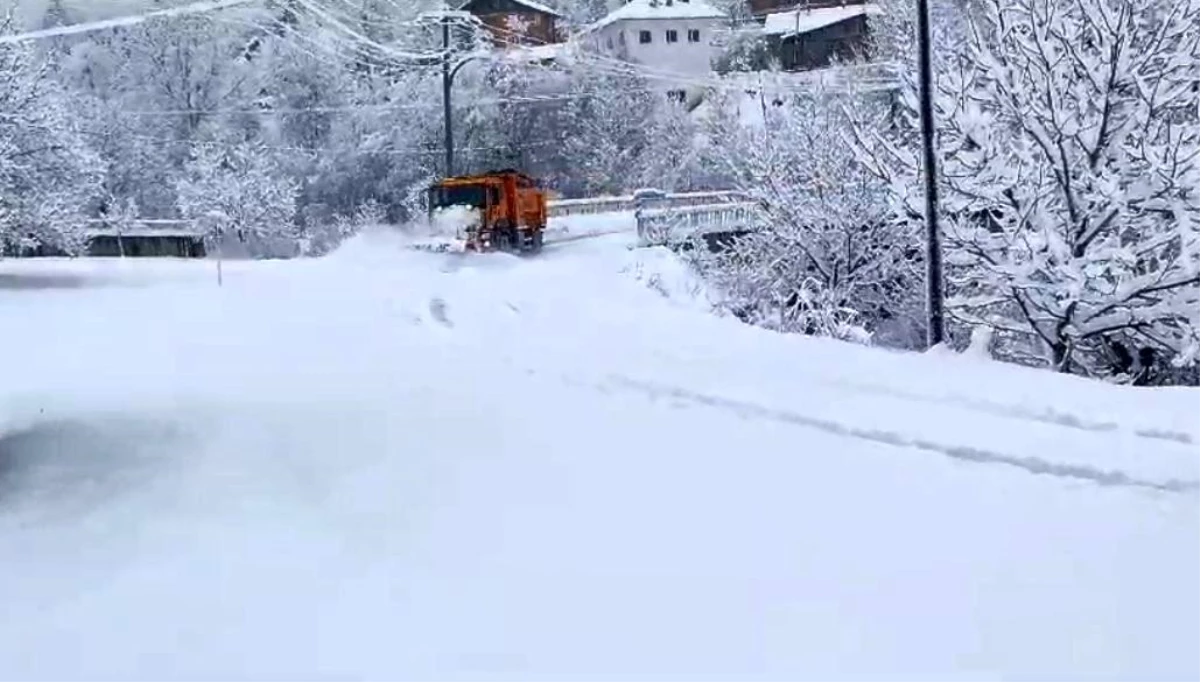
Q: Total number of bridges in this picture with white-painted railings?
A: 1